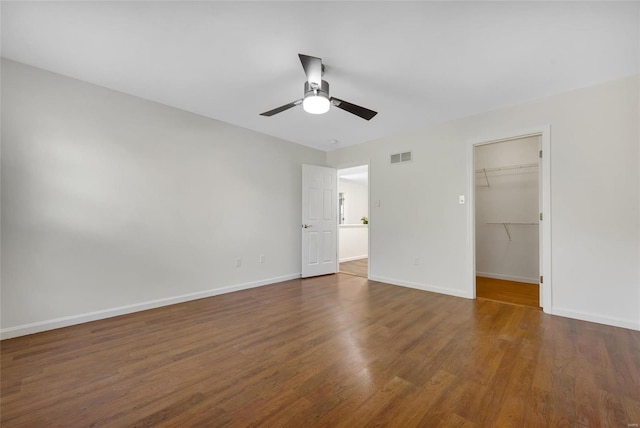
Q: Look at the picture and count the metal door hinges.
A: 3